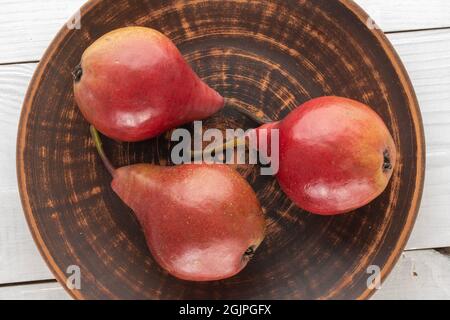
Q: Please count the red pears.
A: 3